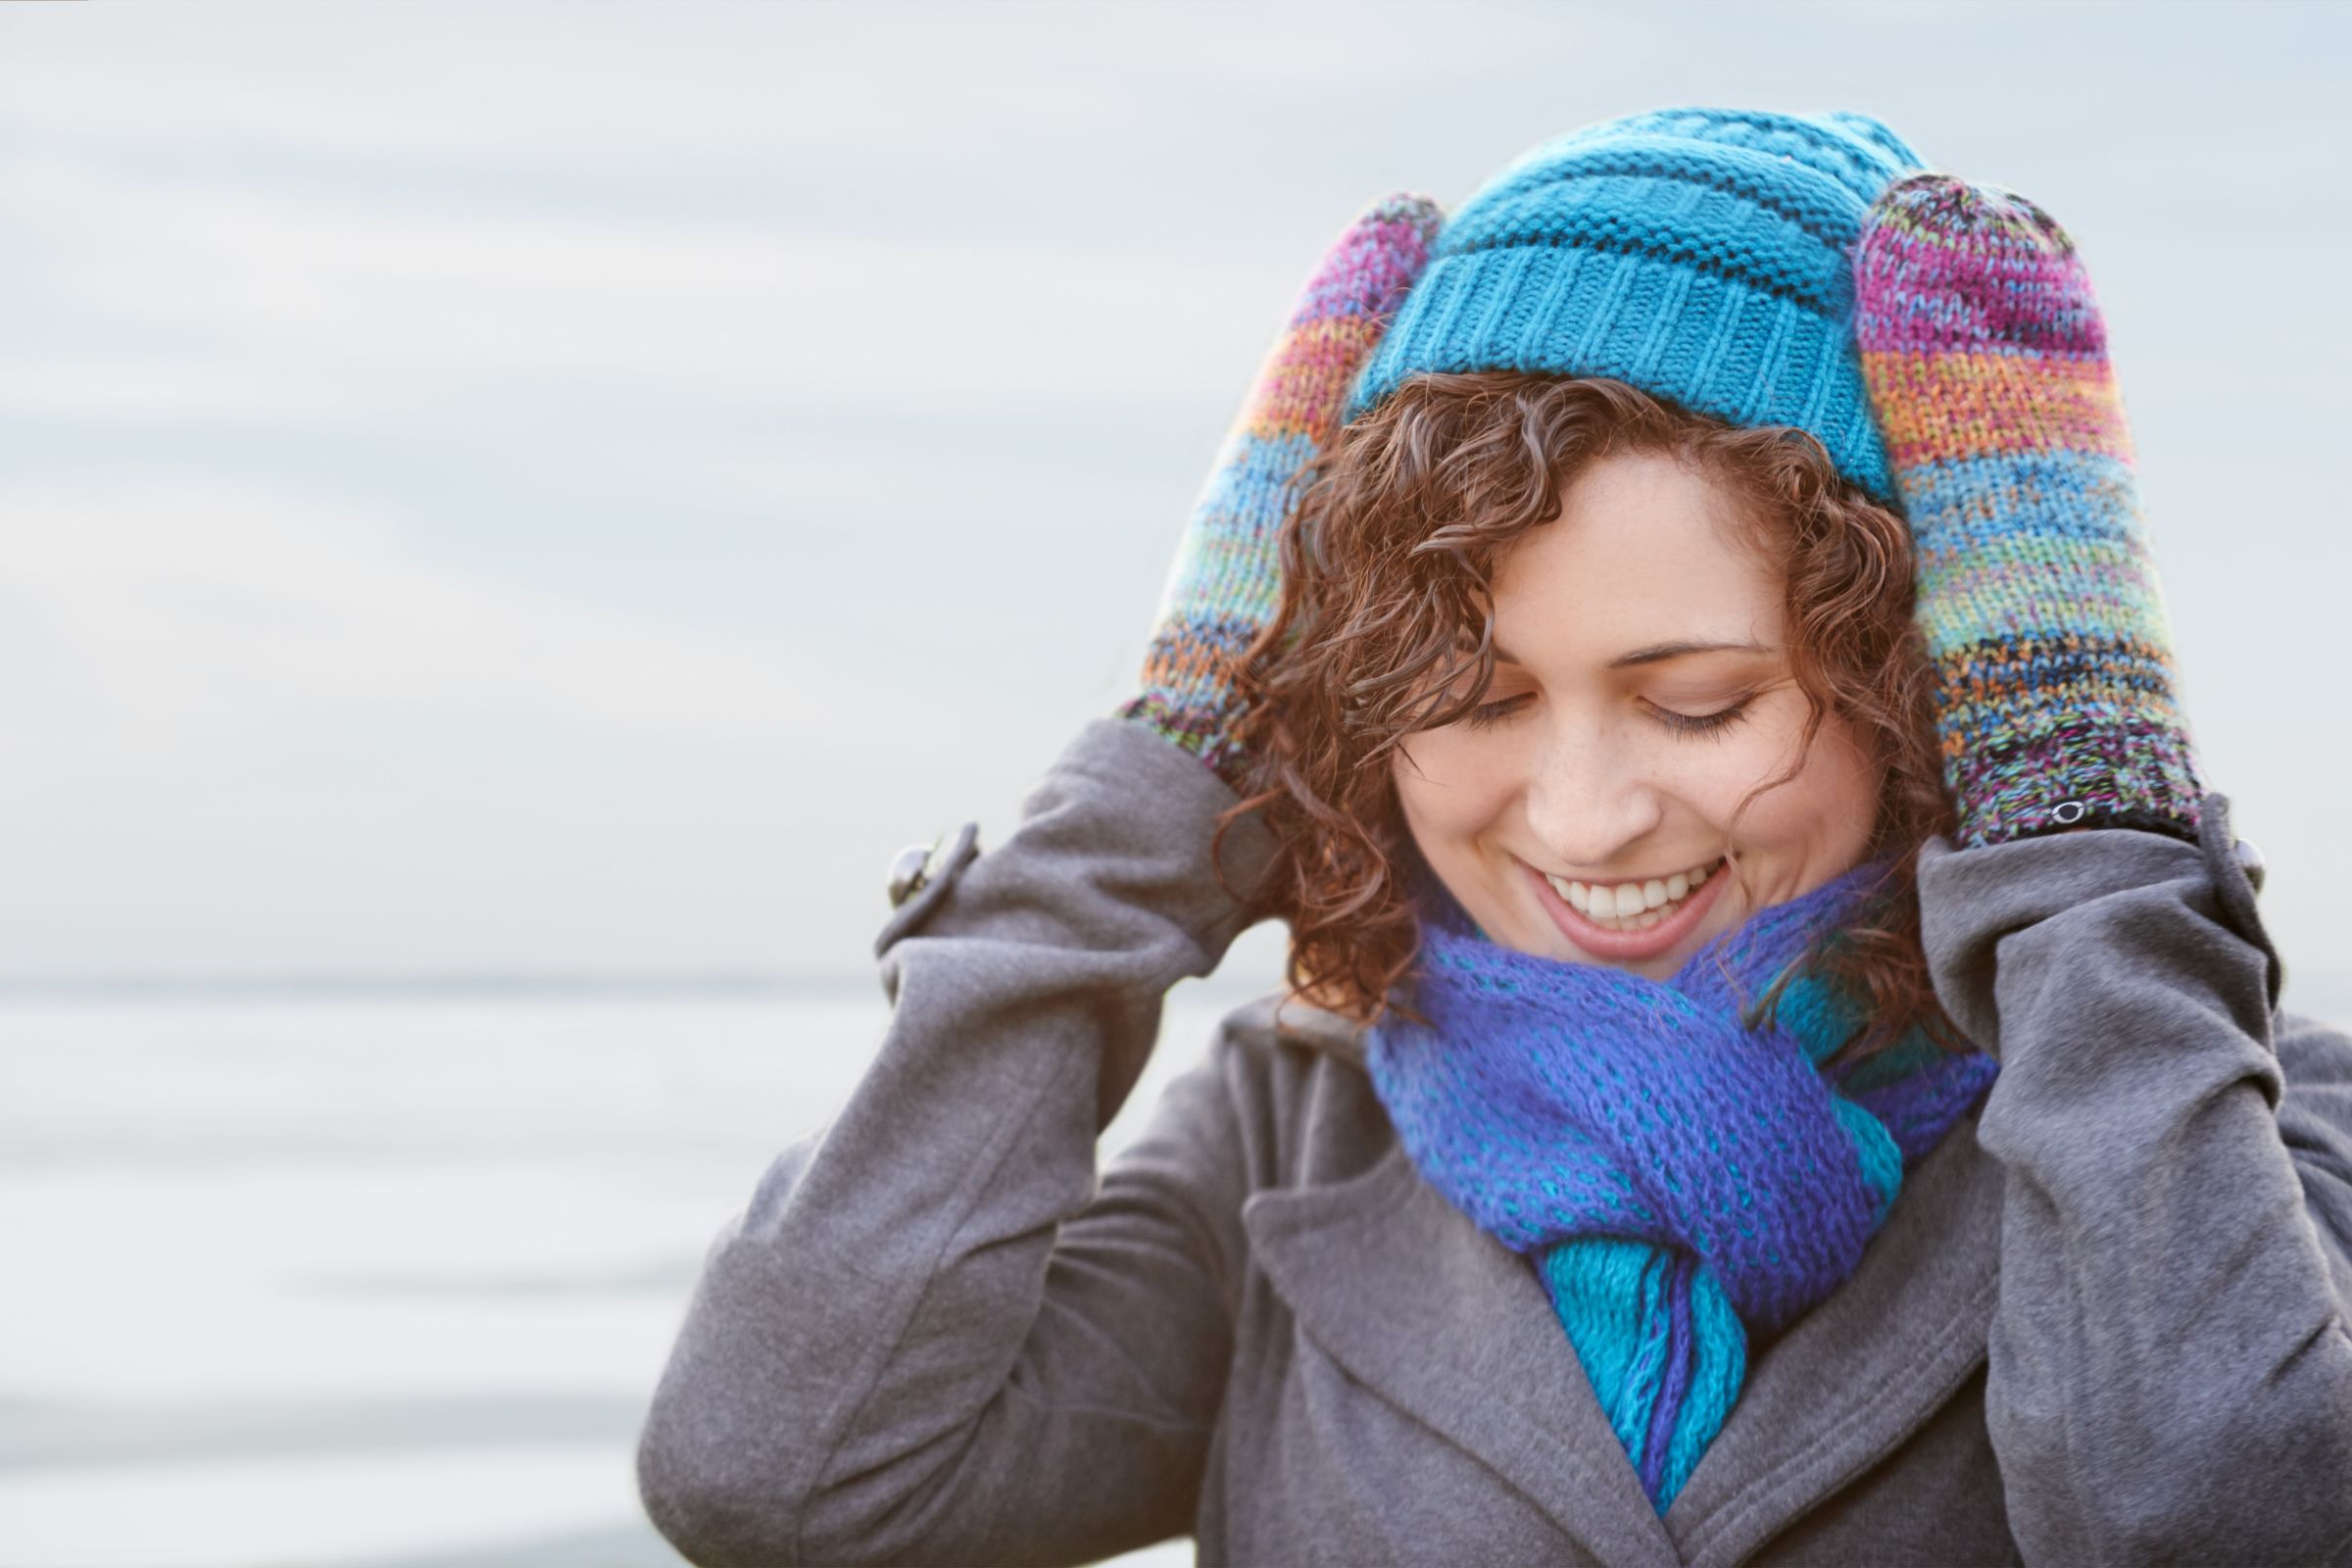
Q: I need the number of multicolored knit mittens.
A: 2